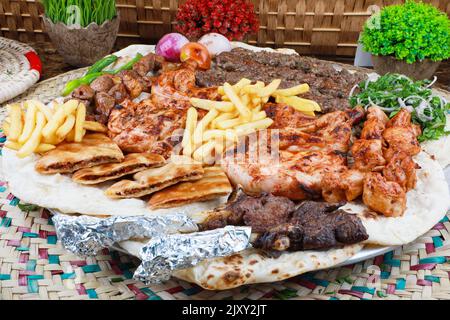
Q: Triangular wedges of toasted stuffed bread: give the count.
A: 4